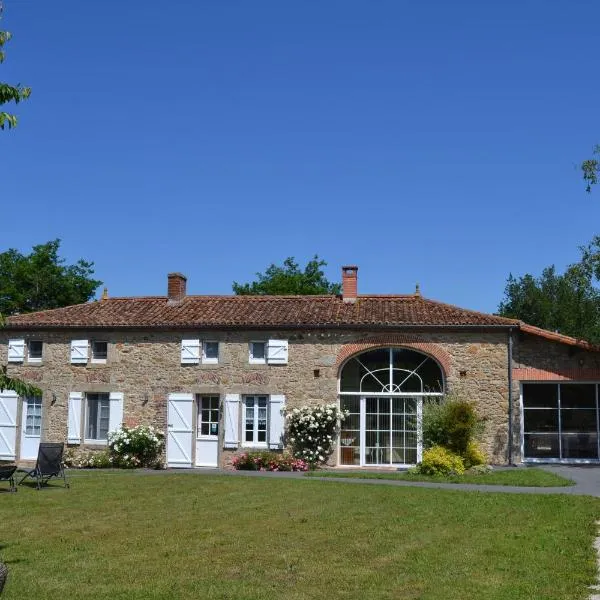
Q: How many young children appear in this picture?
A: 0